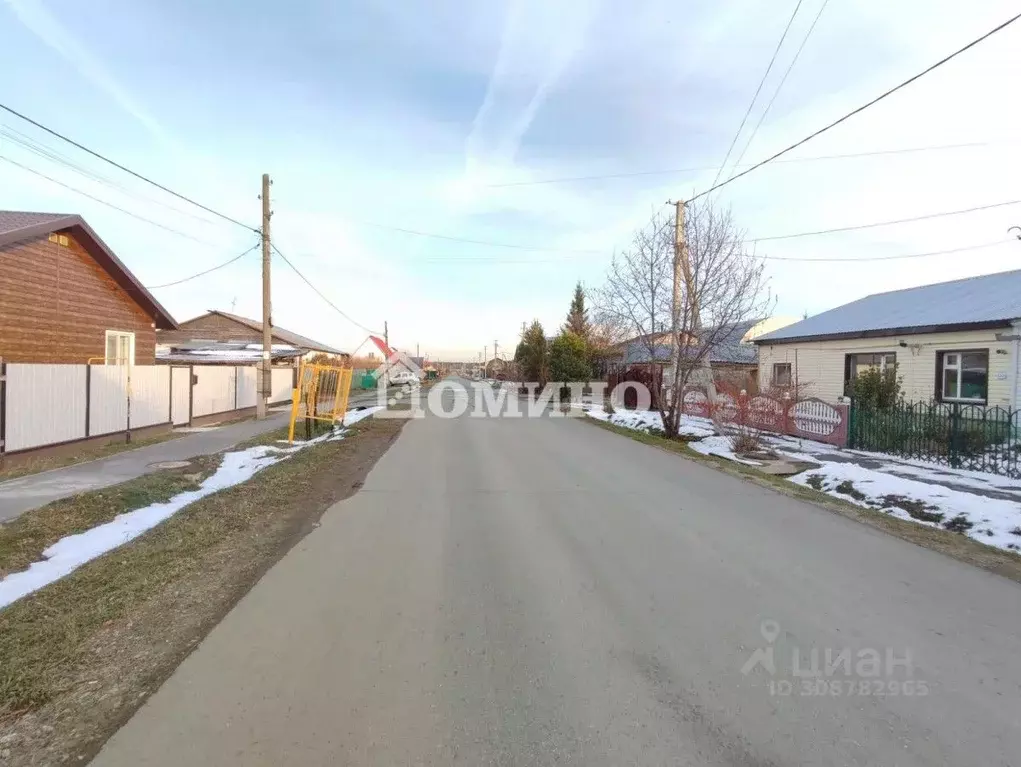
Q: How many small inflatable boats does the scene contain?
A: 0